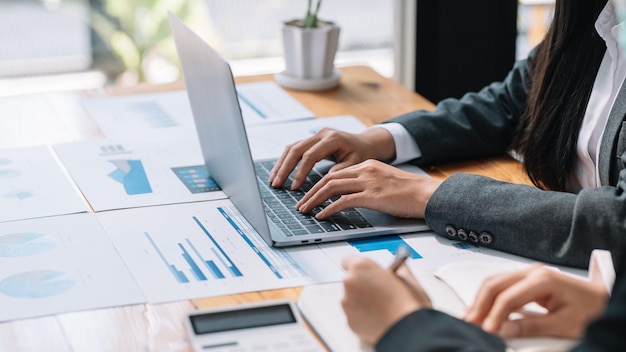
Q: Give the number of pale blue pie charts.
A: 2